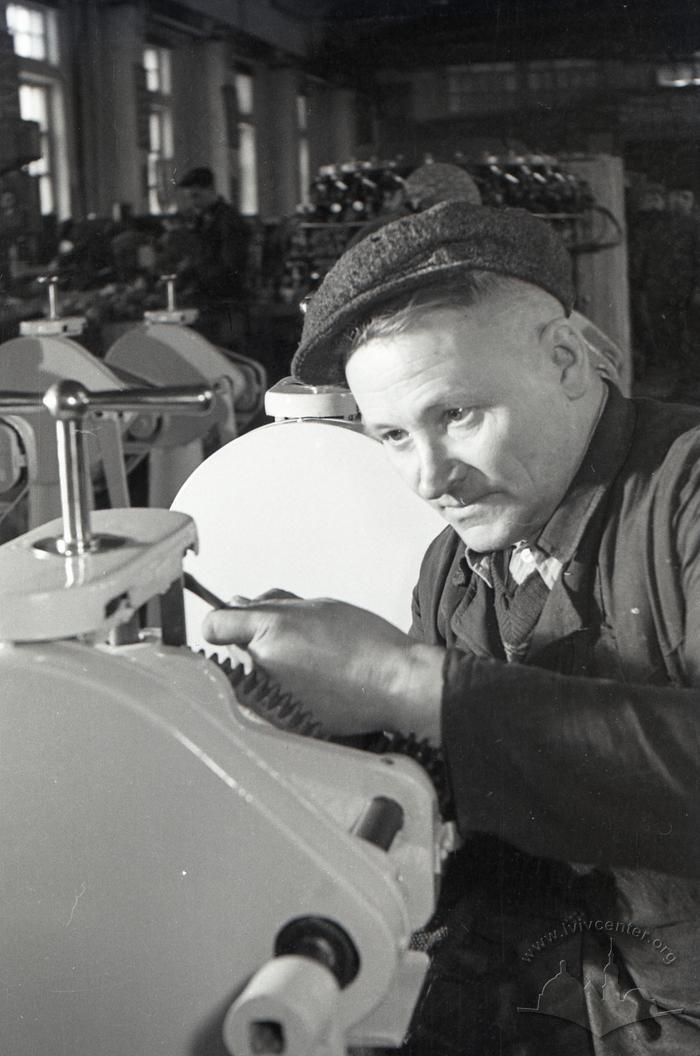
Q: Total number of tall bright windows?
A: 4